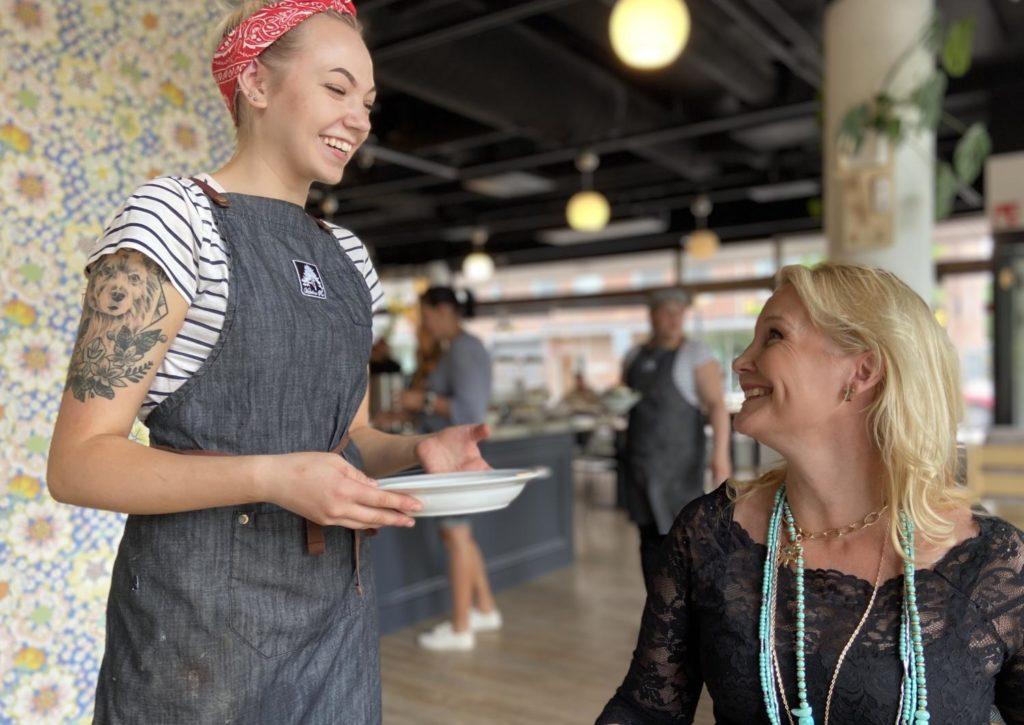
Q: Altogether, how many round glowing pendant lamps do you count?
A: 4